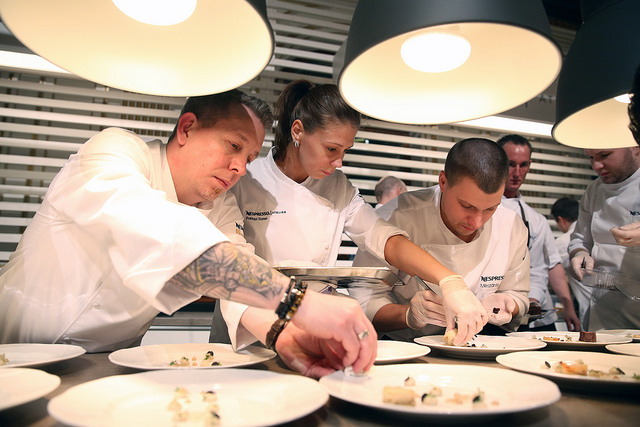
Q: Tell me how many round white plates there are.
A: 11